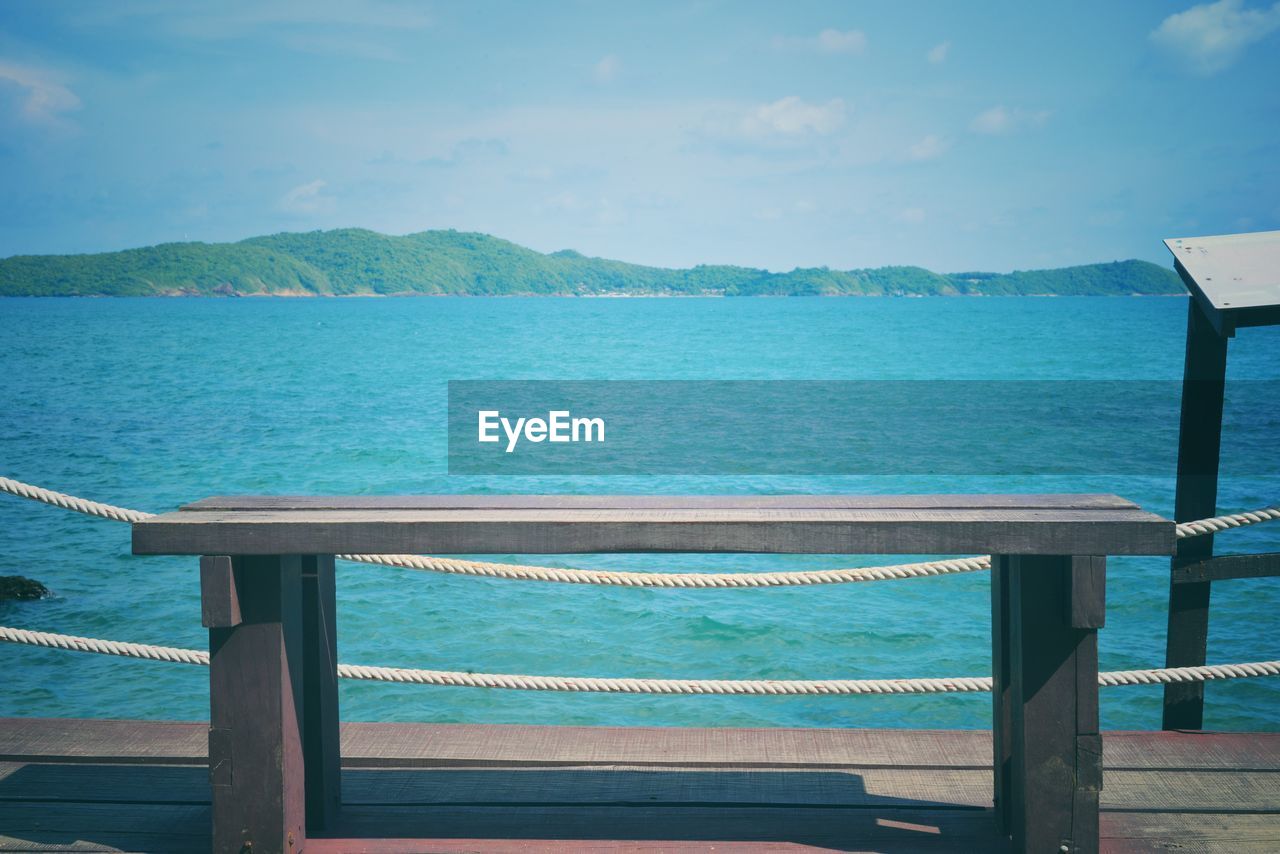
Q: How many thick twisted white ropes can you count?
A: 2